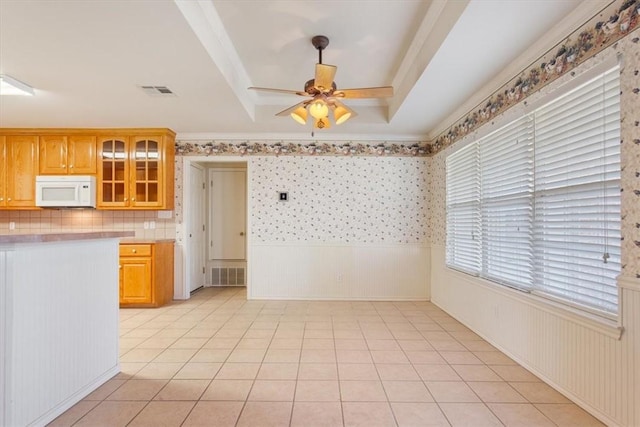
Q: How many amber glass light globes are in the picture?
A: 4